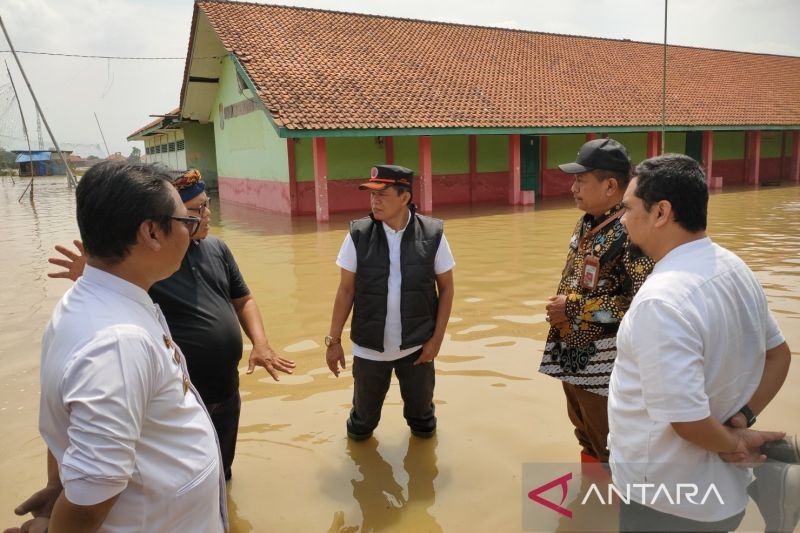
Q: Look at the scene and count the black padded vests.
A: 1